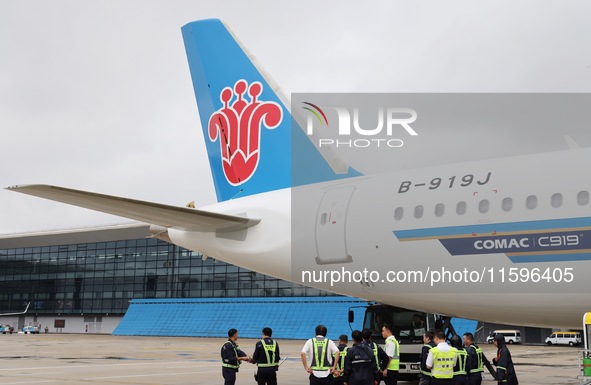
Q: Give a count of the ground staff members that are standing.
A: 12